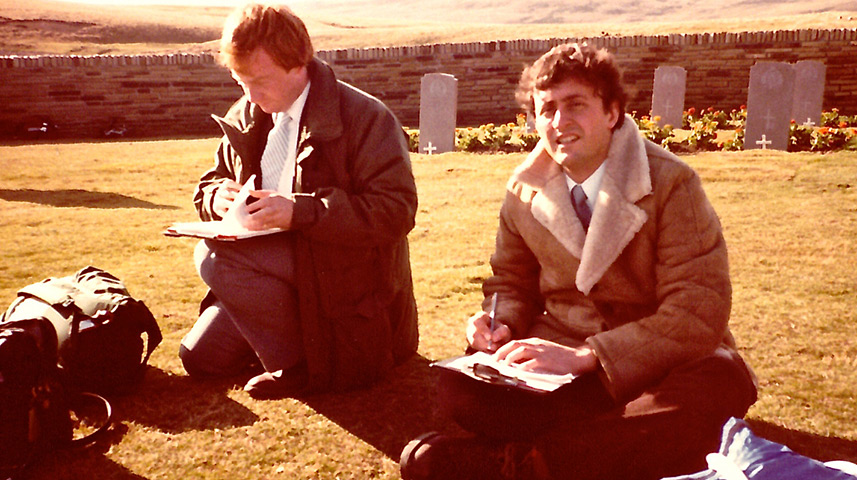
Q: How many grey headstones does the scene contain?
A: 4